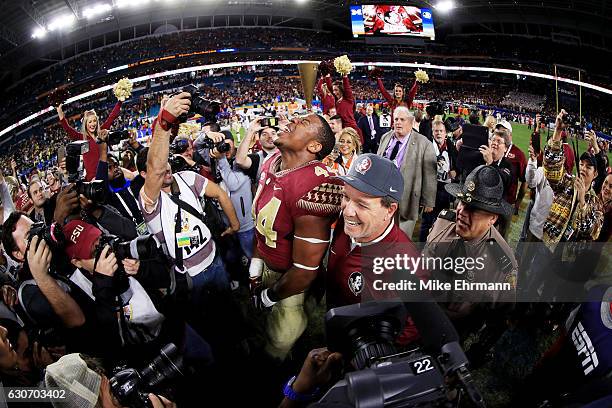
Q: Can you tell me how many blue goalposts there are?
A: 0